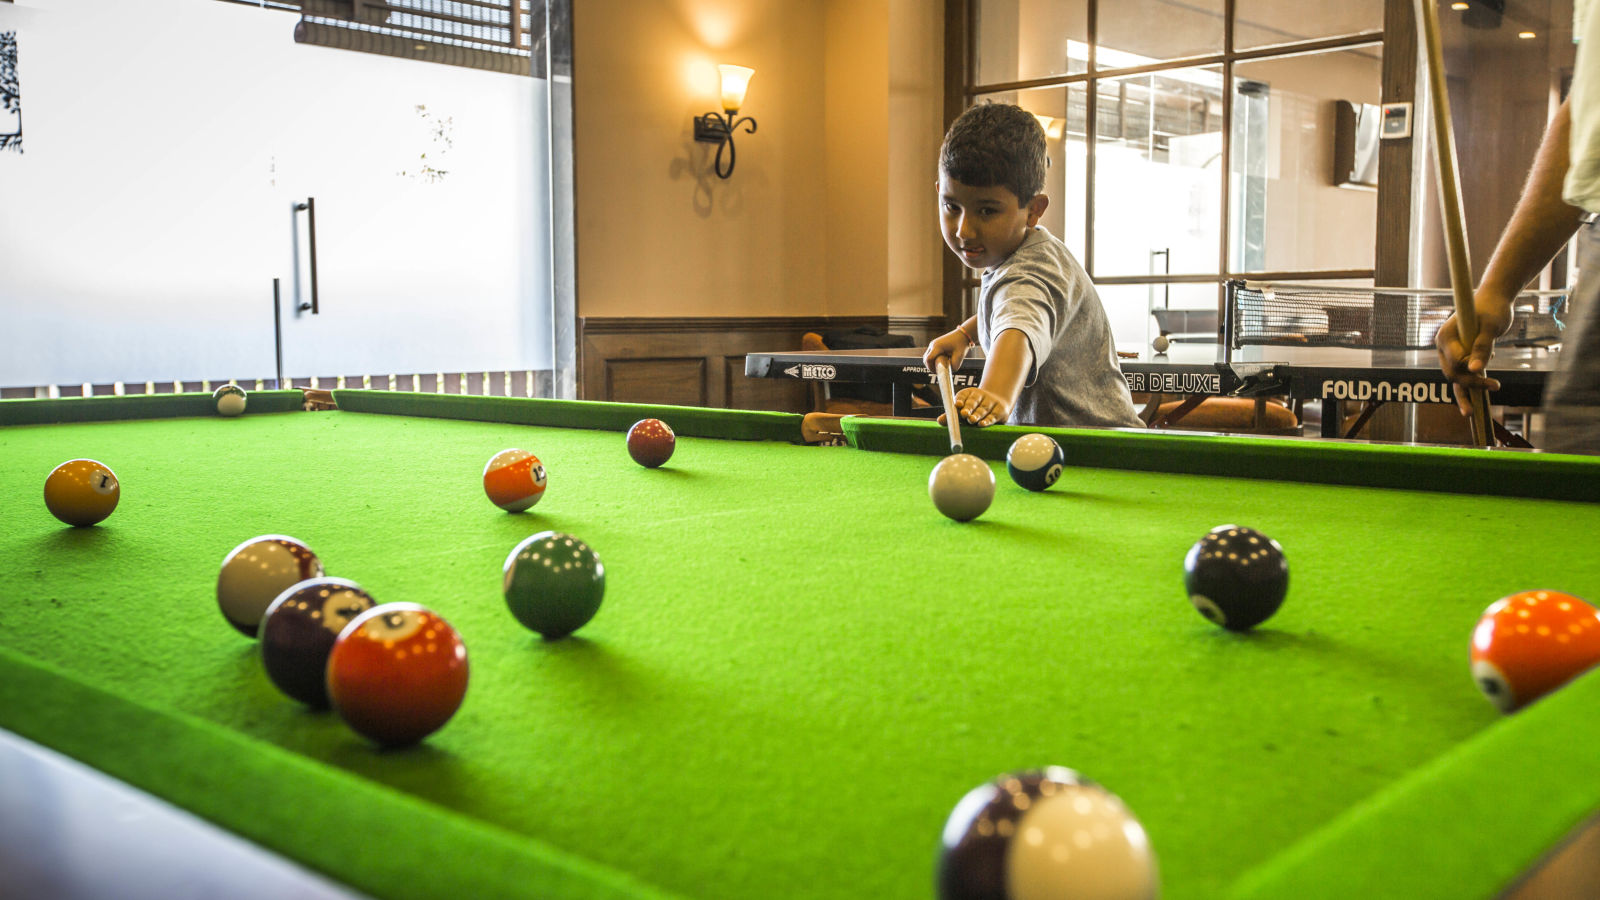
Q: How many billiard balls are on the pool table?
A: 13